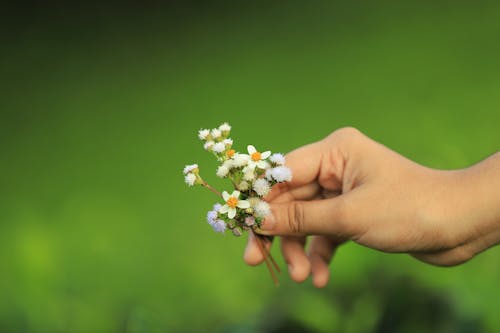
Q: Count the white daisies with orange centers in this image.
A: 2